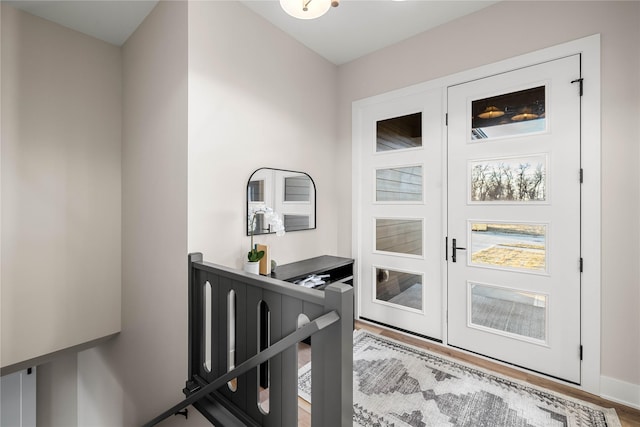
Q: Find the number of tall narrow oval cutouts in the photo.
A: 4